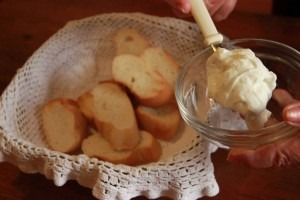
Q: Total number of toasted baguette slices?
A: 8